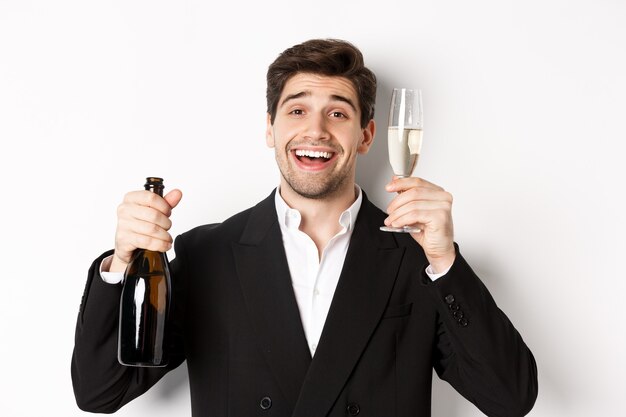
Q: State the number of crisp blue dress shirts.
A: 0